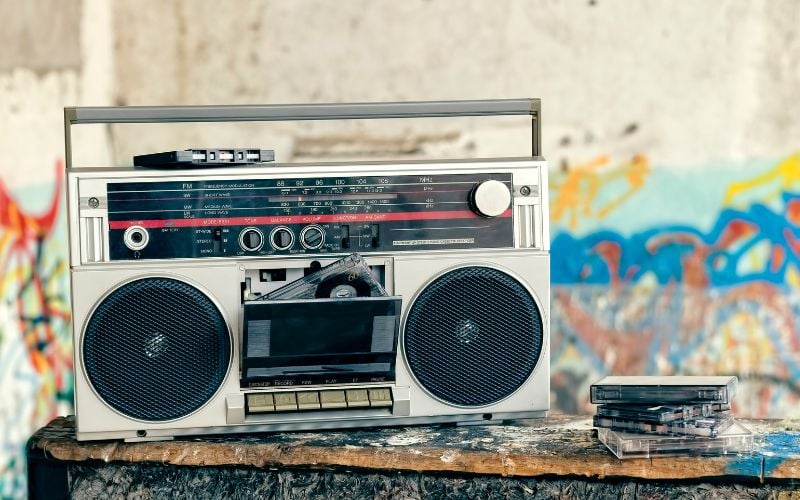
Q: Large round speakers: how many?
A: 2